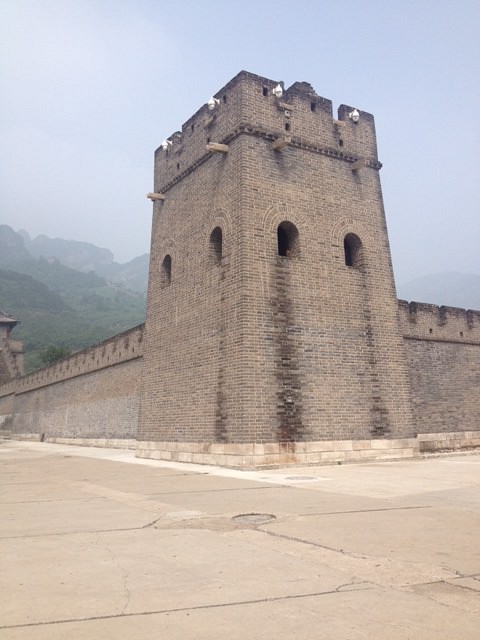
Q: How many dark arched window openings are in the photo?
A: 4